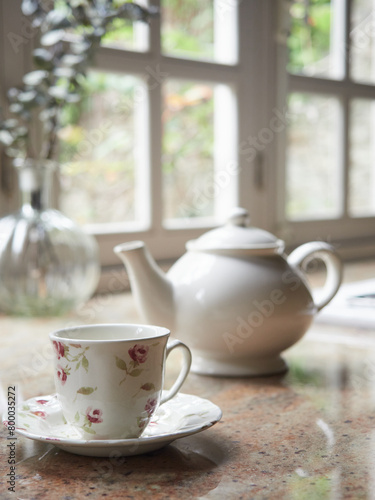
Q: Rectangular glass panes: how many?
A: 8